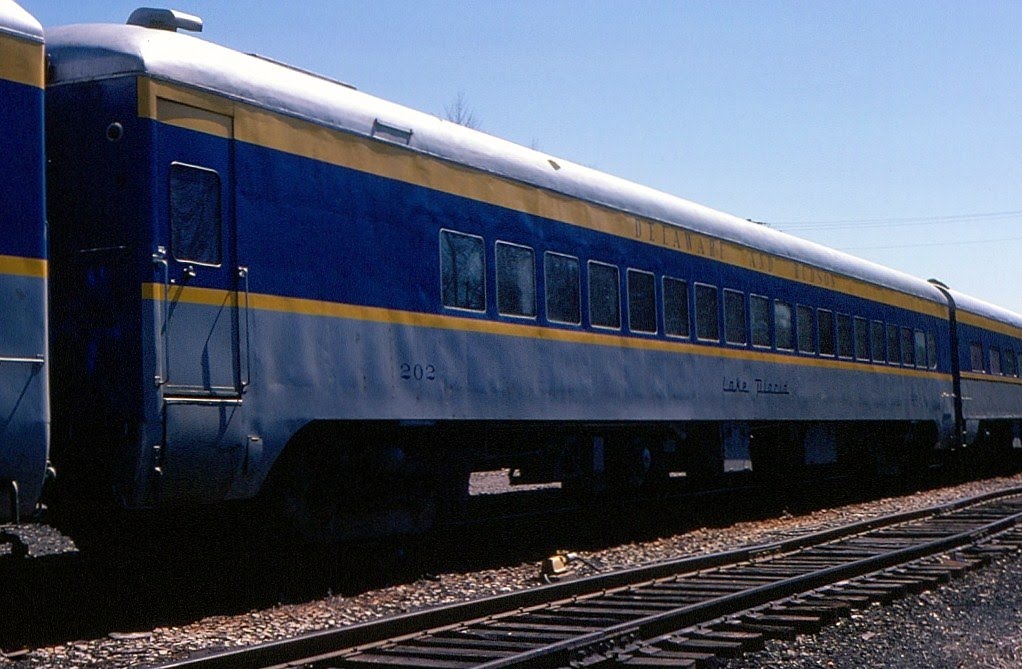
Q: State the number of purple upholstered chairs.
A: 0